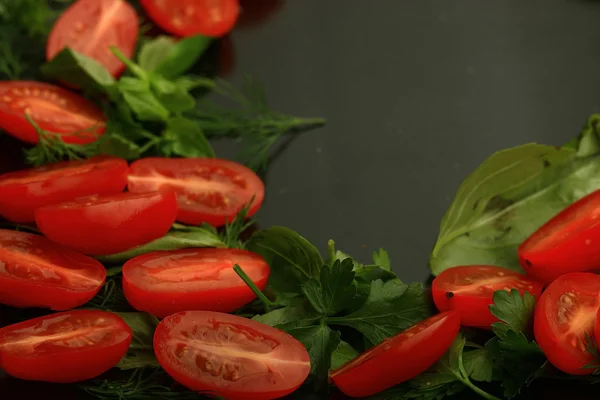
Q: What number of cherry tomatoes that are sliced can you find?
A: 14